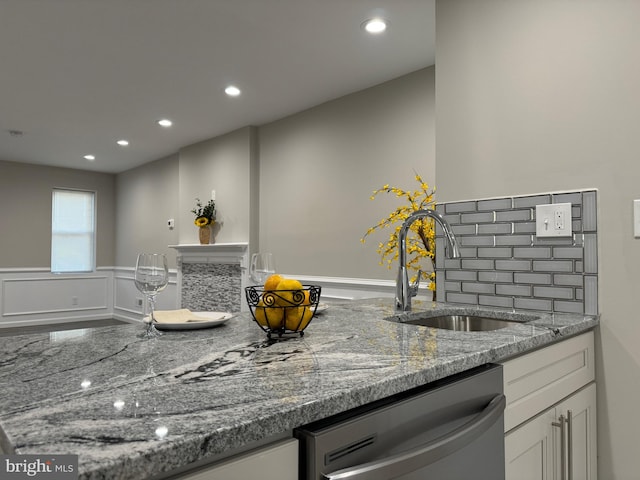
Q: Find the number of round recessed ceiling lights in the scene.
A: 5